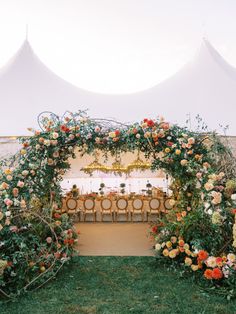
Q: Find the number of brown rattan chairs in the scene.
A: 7